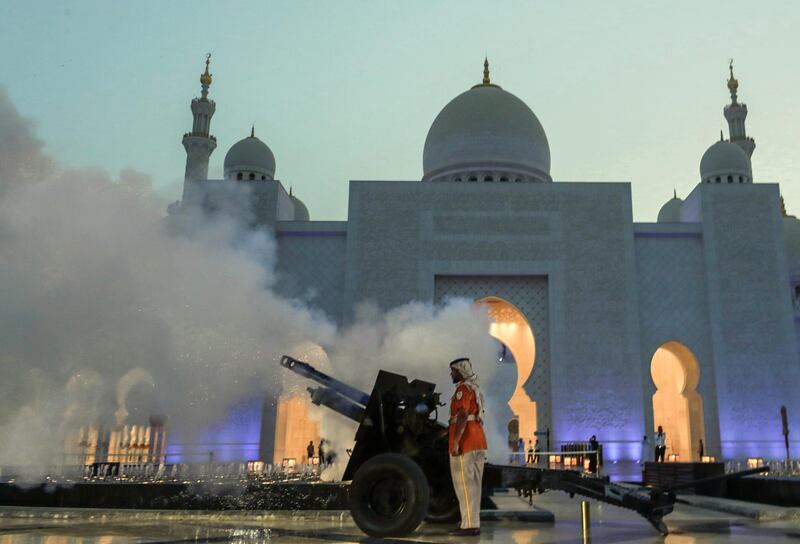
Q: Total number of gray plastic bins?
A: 0